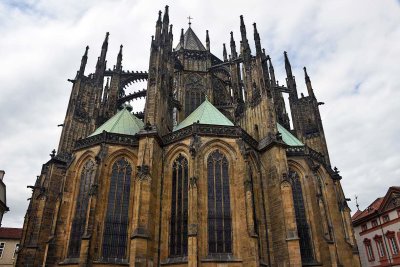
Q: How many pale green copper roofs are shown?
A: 3